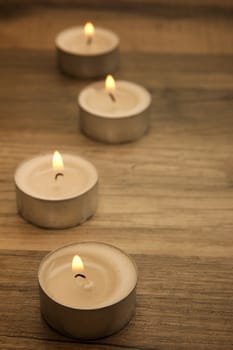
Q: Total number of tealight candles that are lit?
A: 4